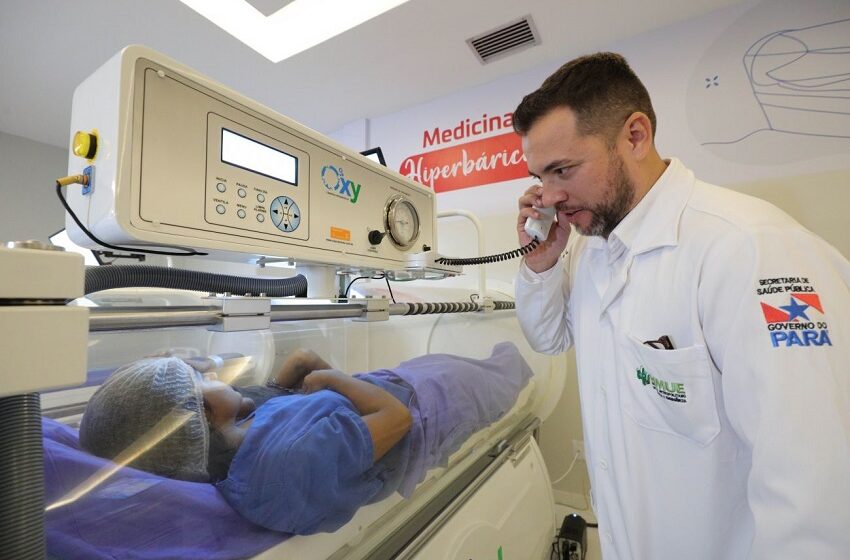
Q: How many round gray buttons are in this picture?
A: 6